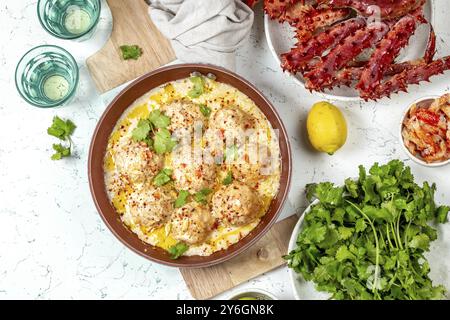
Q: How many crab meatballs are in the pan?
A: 8